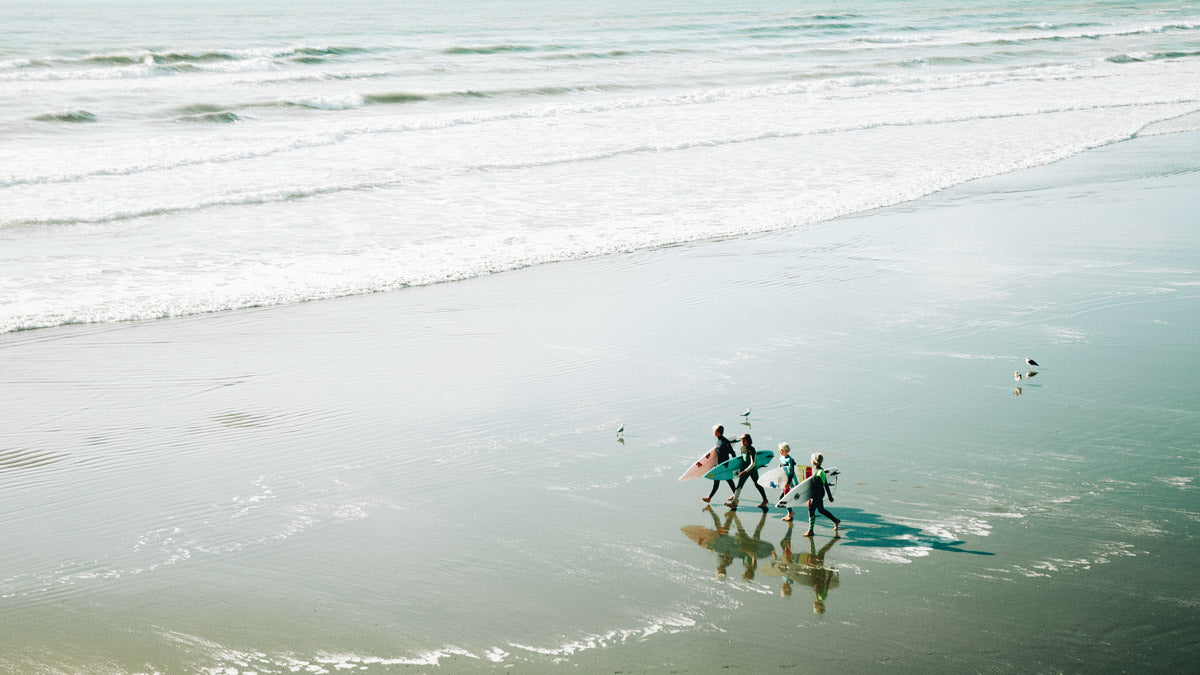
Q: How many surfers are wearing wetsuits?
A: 4